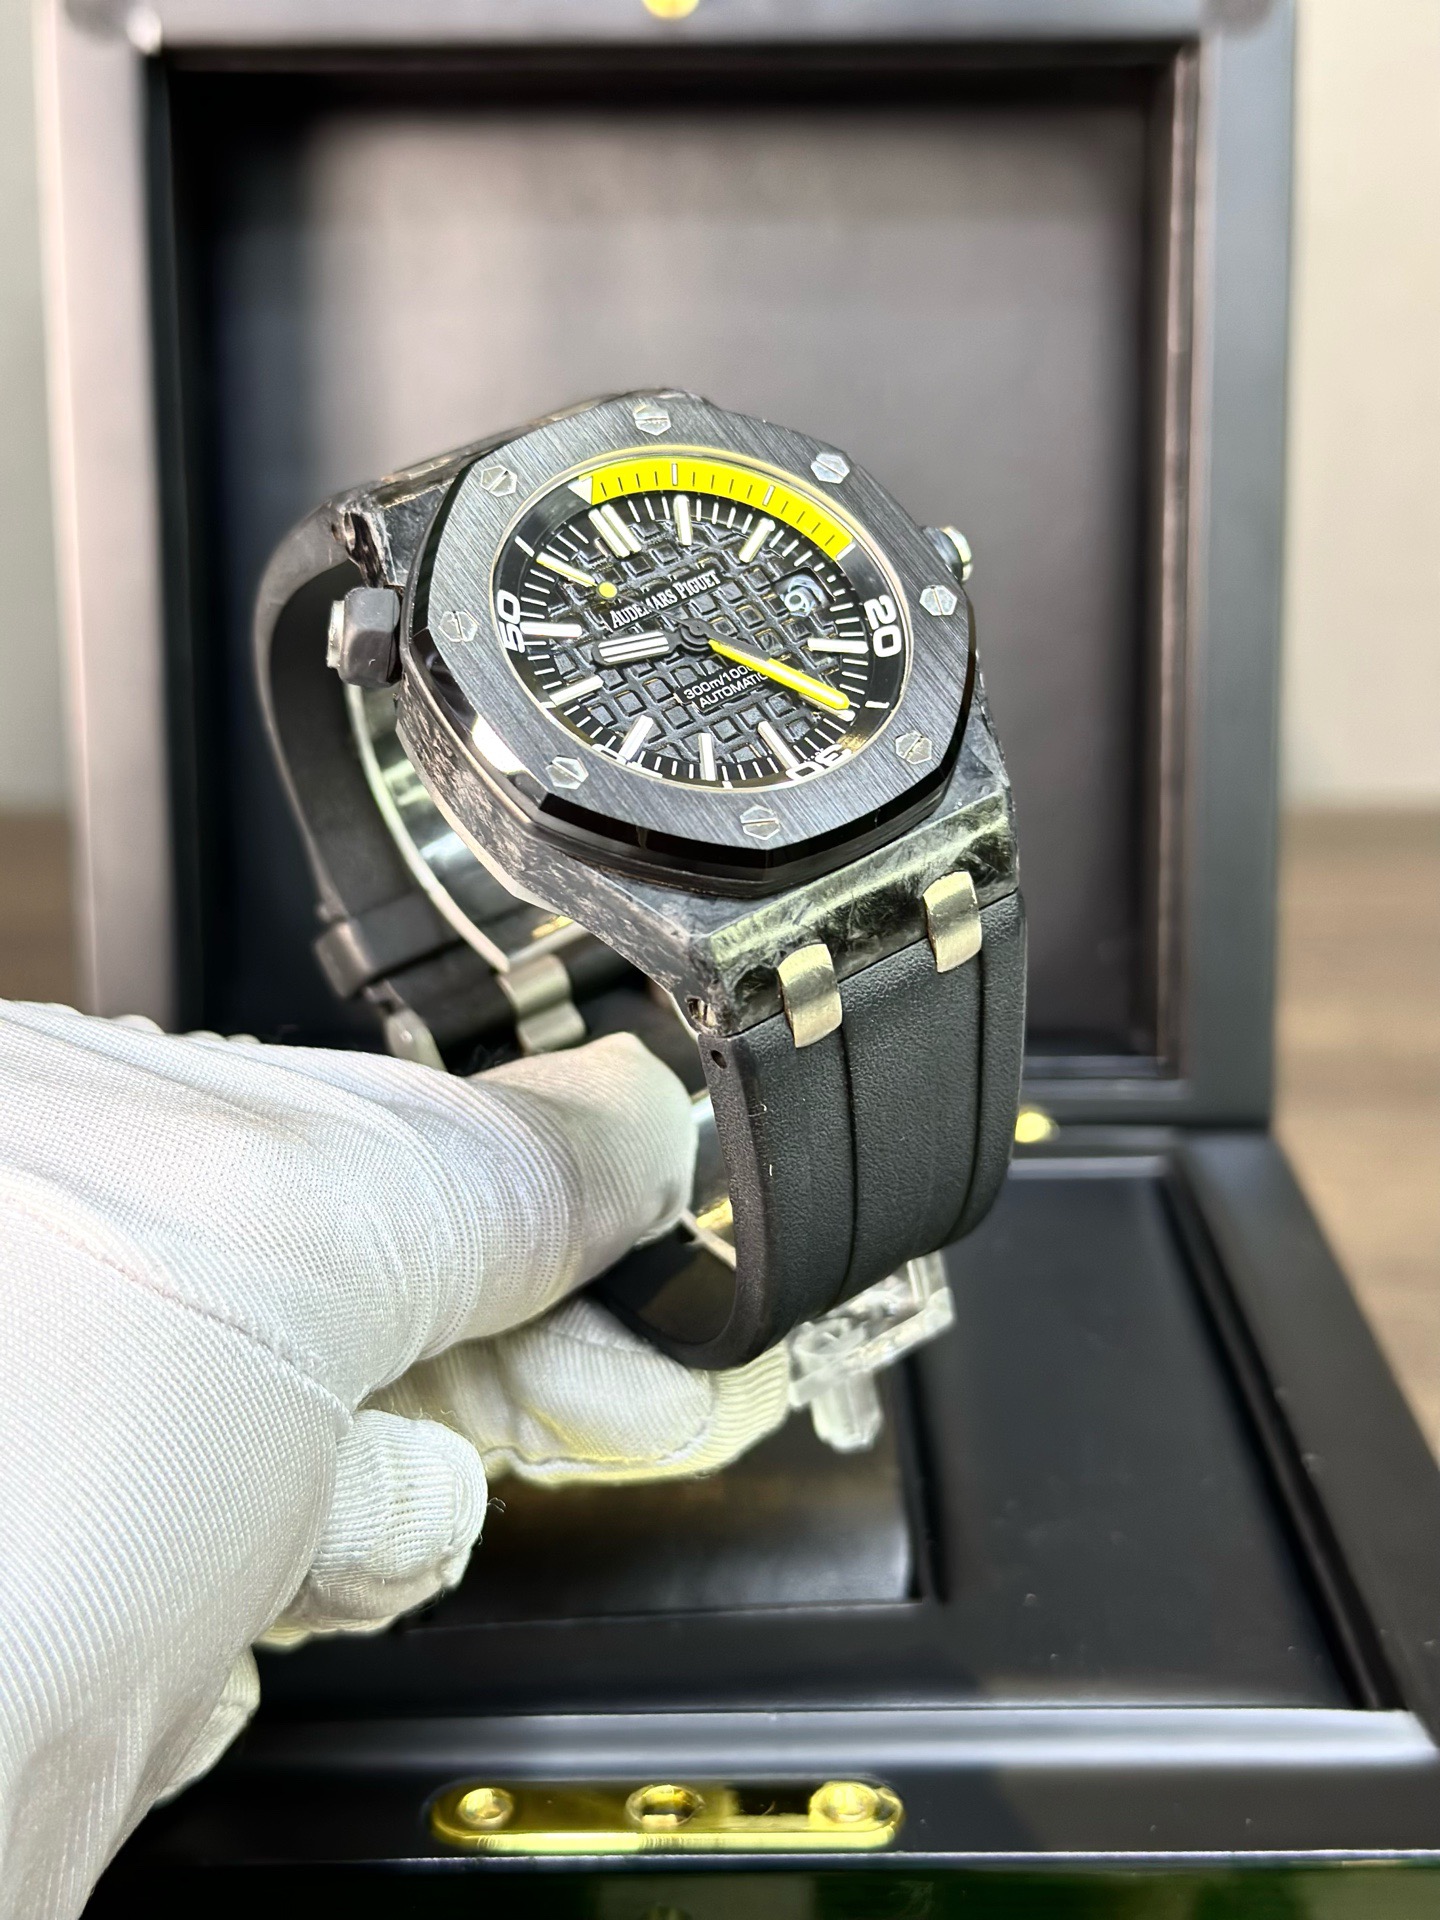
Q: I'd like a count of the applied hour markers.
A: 11